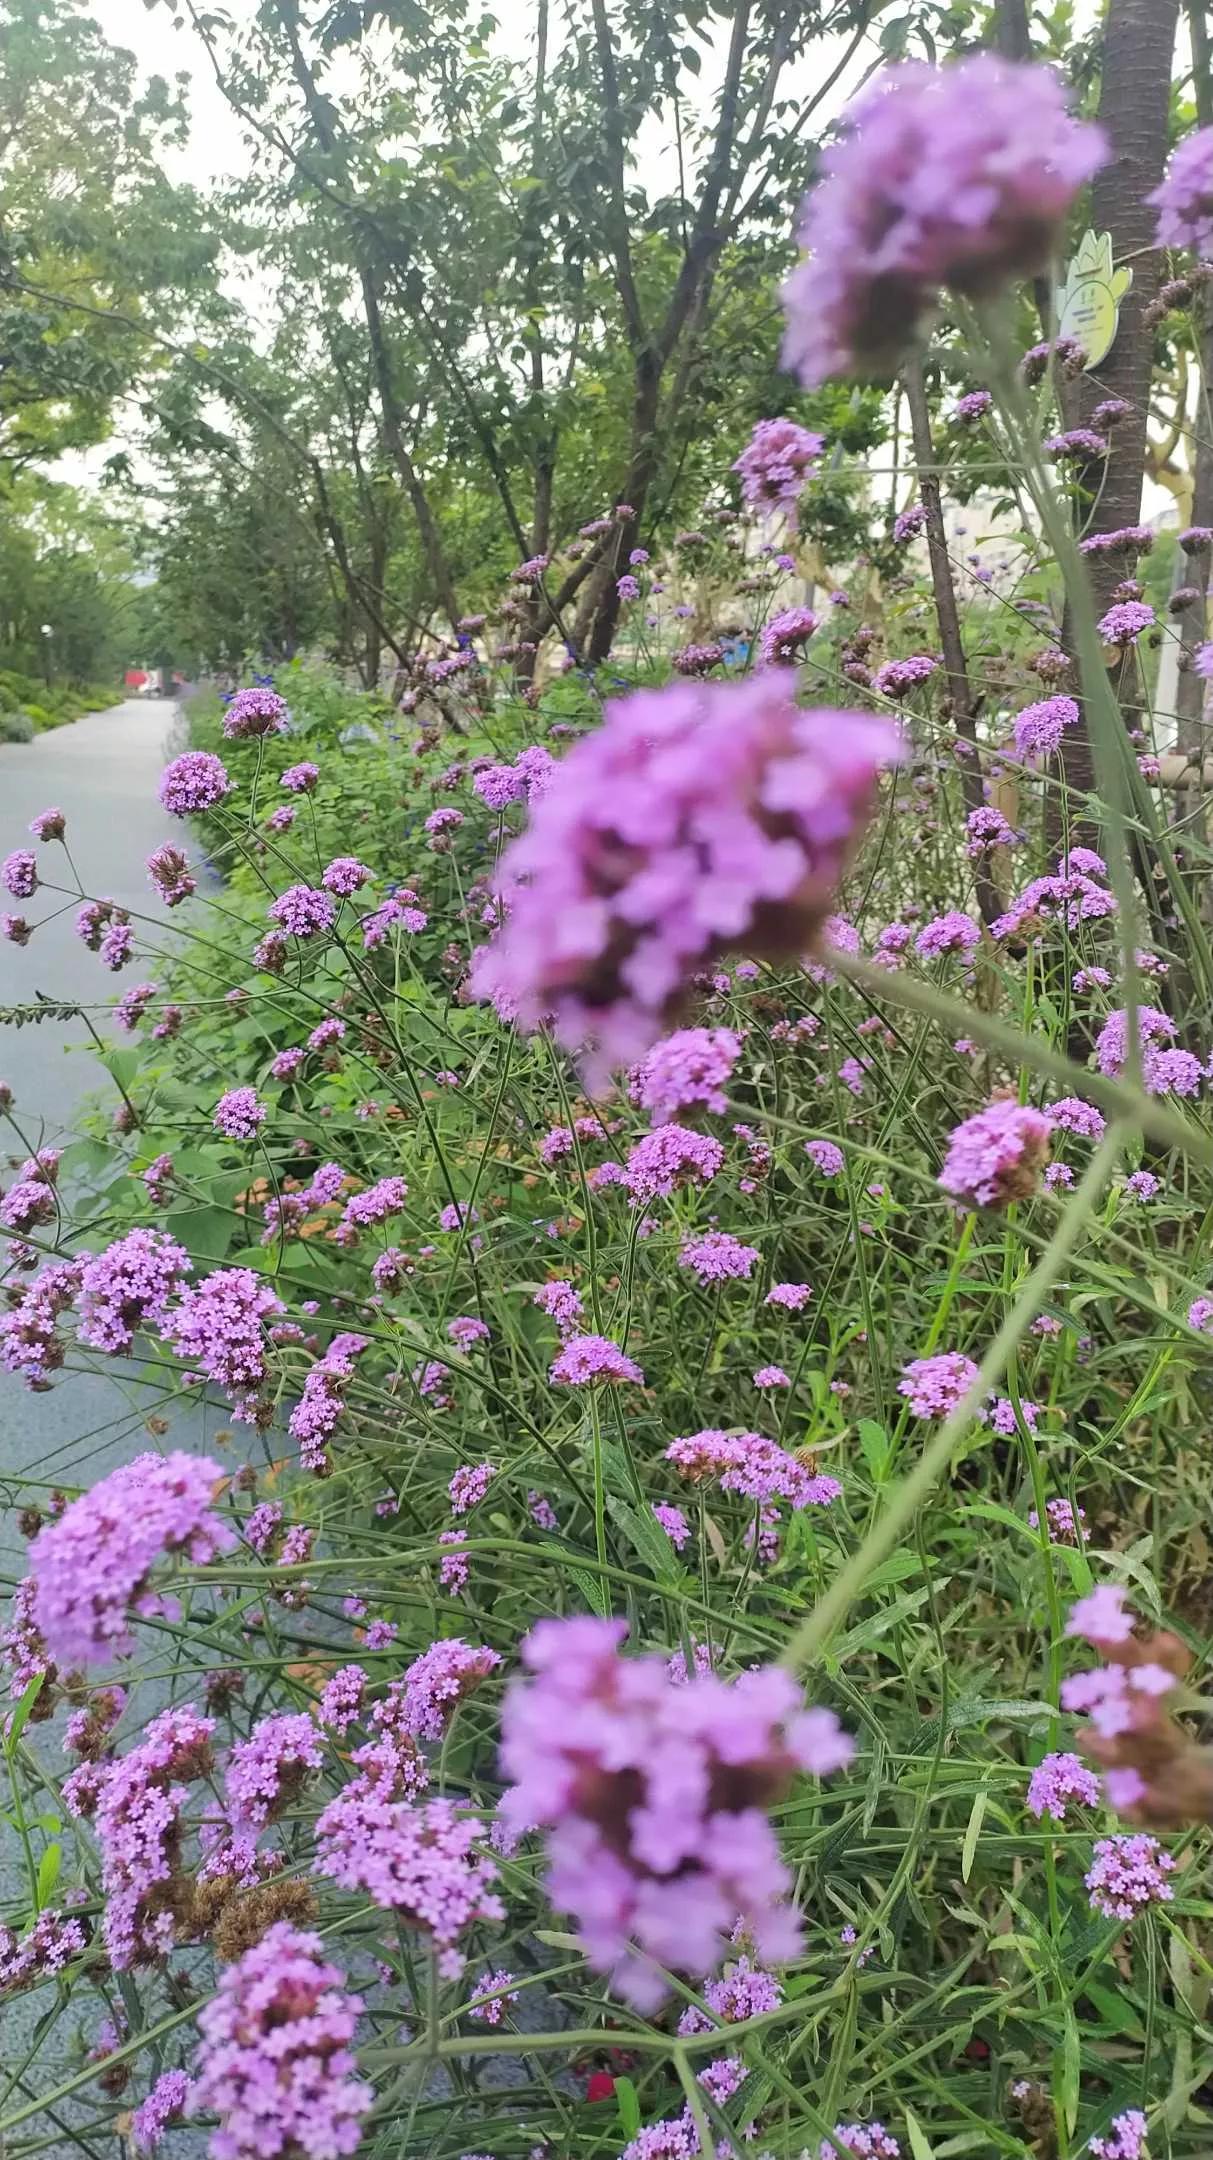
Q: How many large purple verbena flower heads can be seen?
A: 3